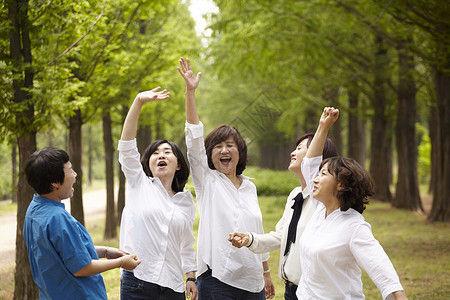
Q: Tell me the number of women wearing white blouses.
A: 4